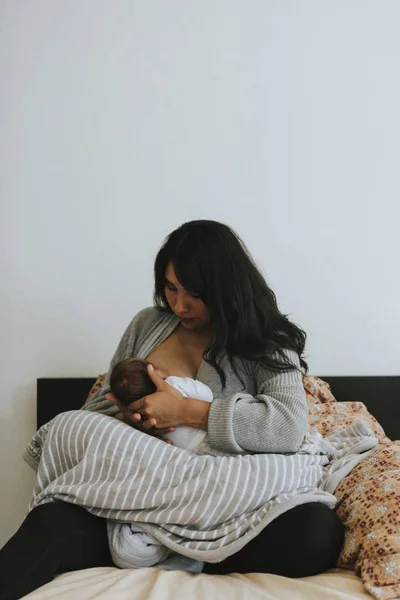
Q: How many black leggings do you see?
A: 1